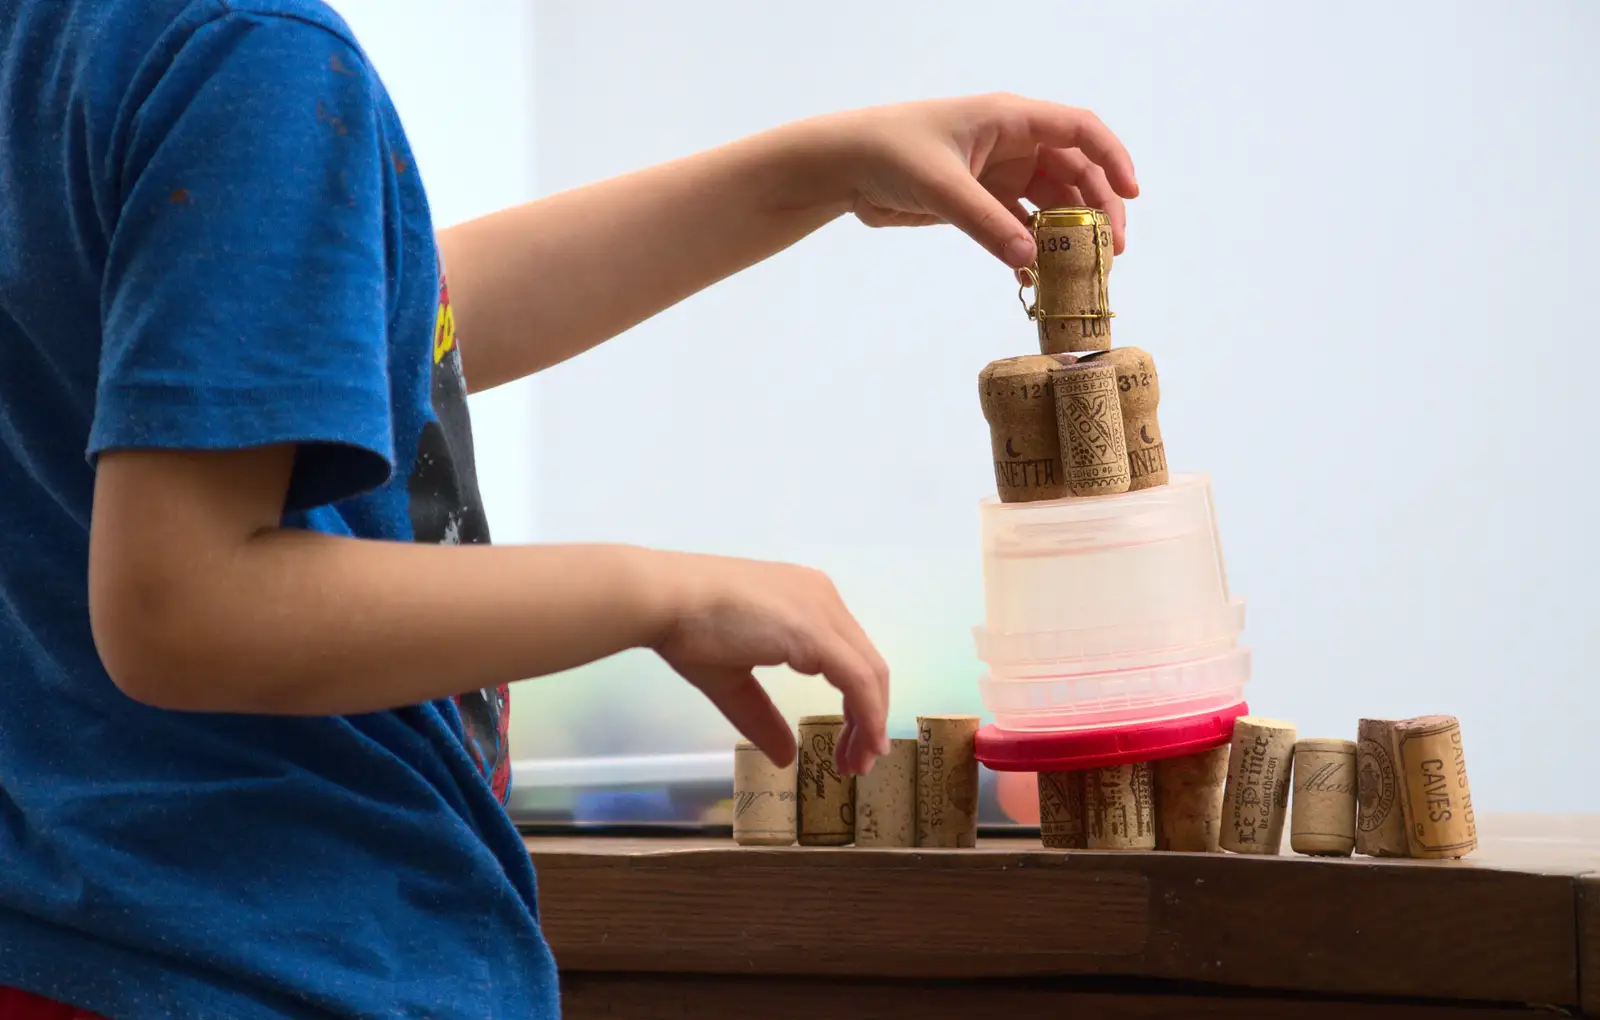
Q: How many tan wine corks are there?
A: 15